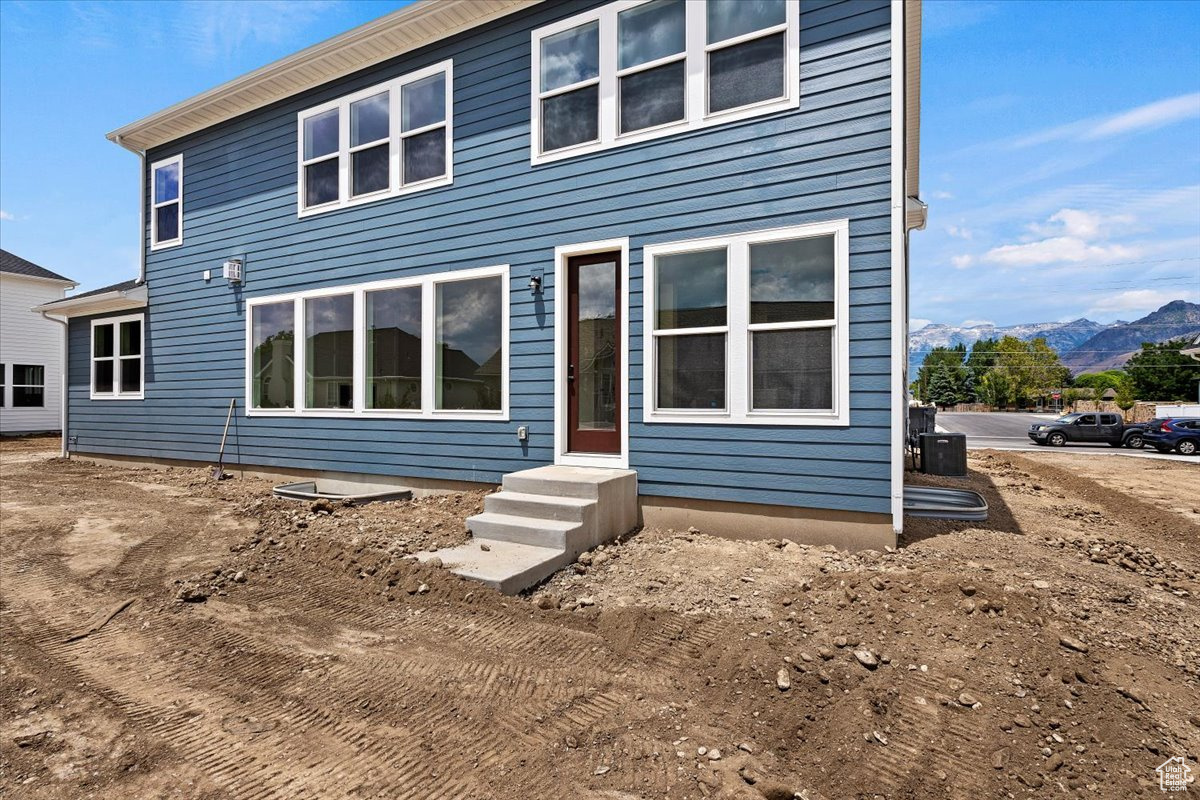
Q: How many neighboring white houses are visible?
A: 1